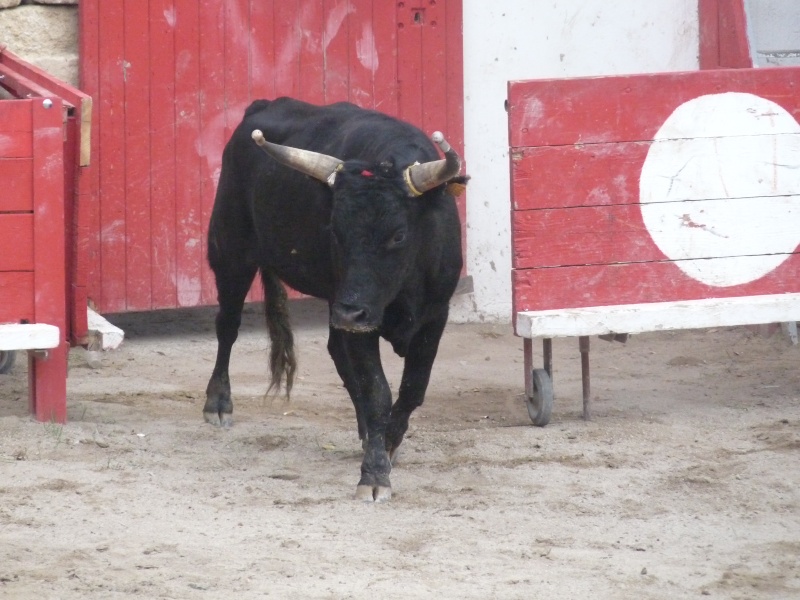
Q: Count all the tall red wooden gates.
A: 1